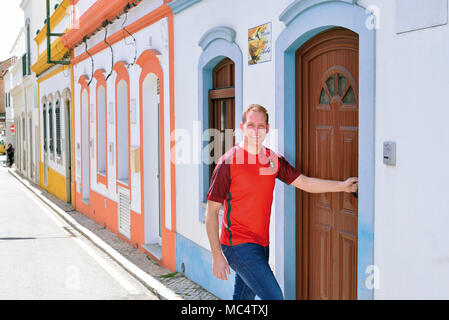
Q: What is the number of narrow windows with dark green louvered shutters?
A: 3